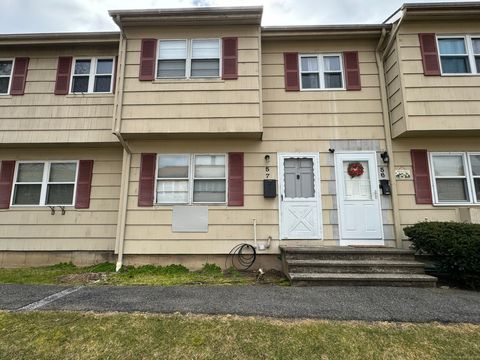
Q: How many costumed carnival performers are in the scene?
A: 0